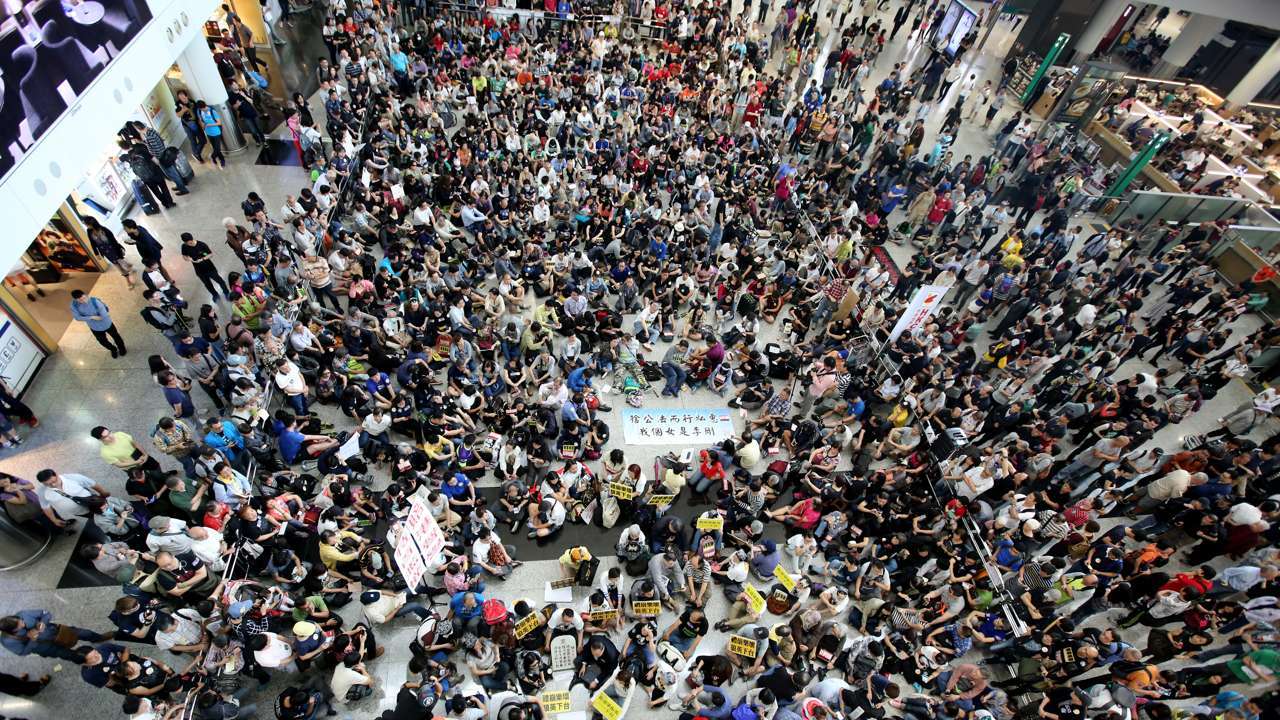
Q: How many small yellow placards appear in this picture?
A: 11